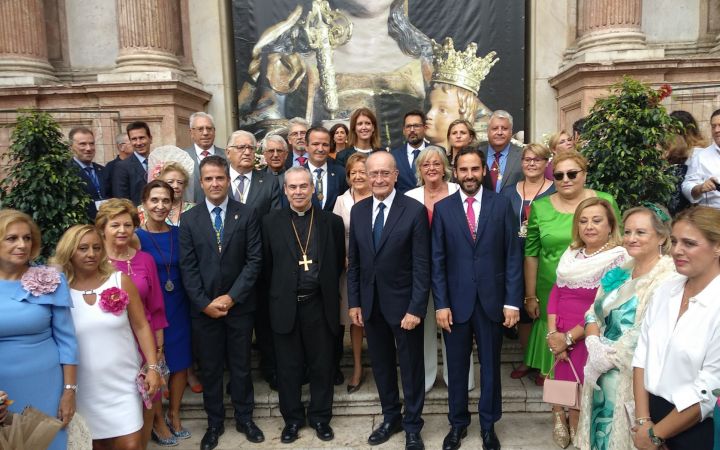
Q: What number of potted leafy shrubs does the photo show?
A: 2